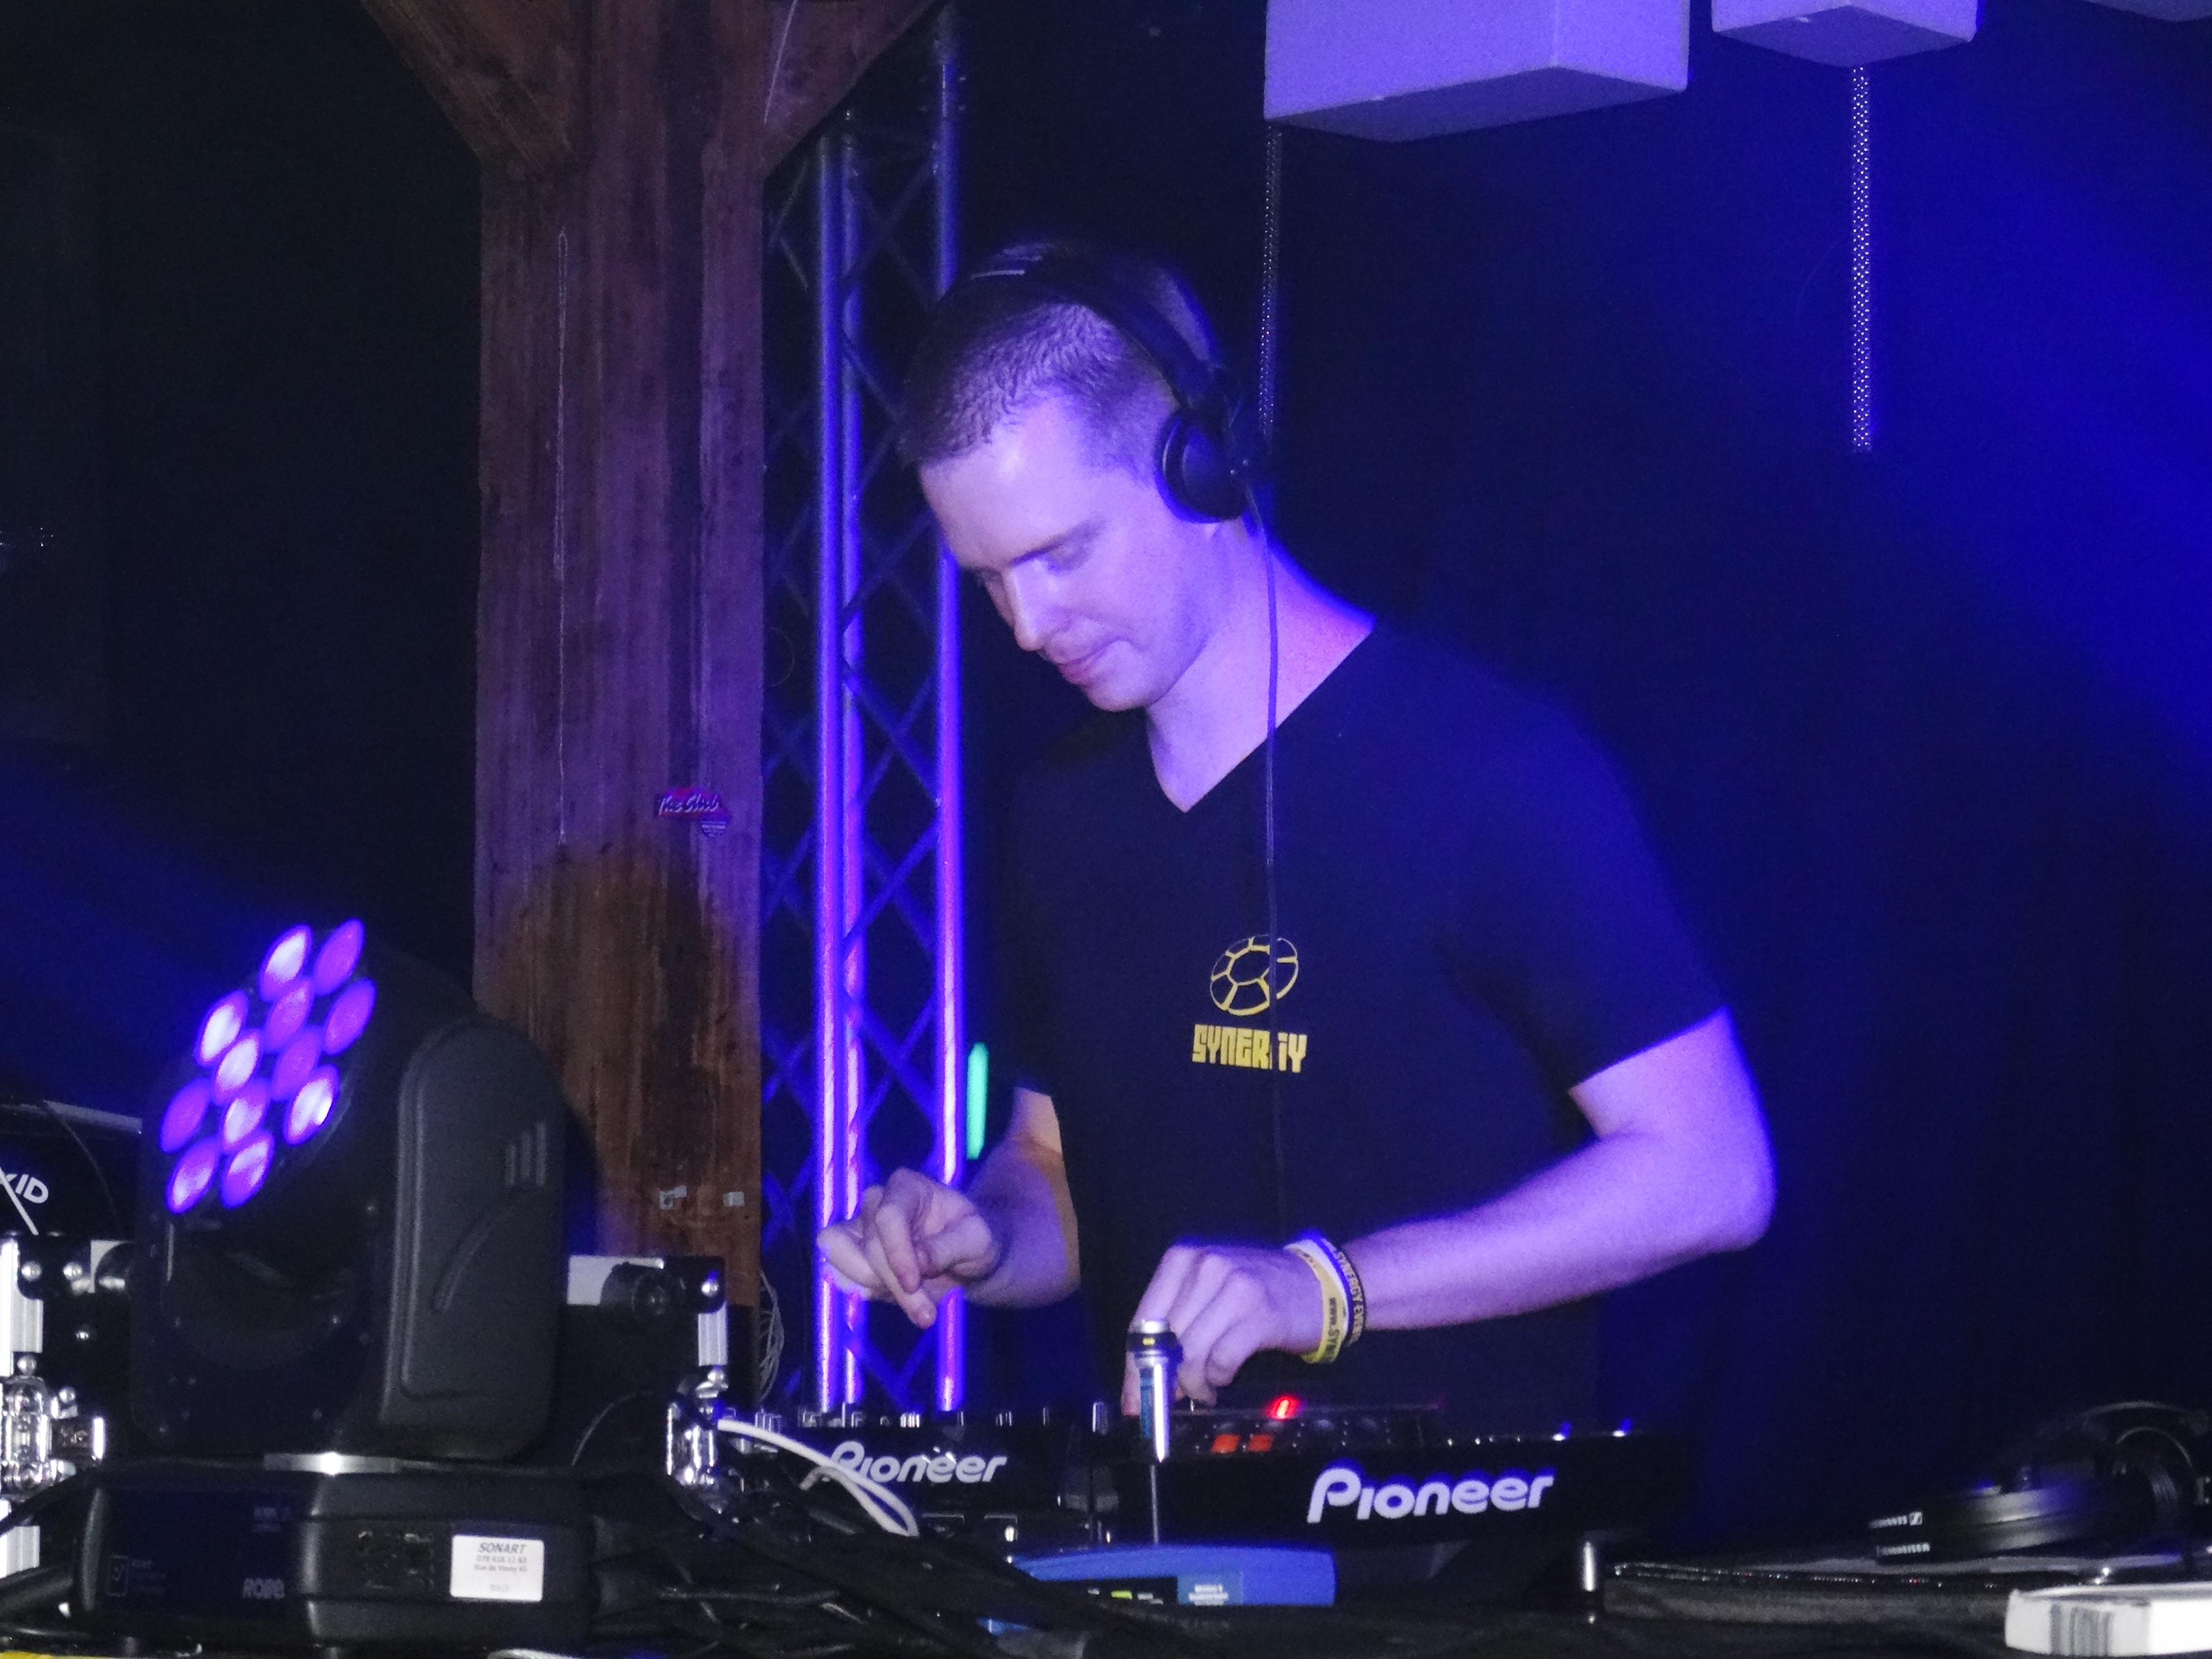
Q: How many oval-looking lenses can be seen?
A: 12